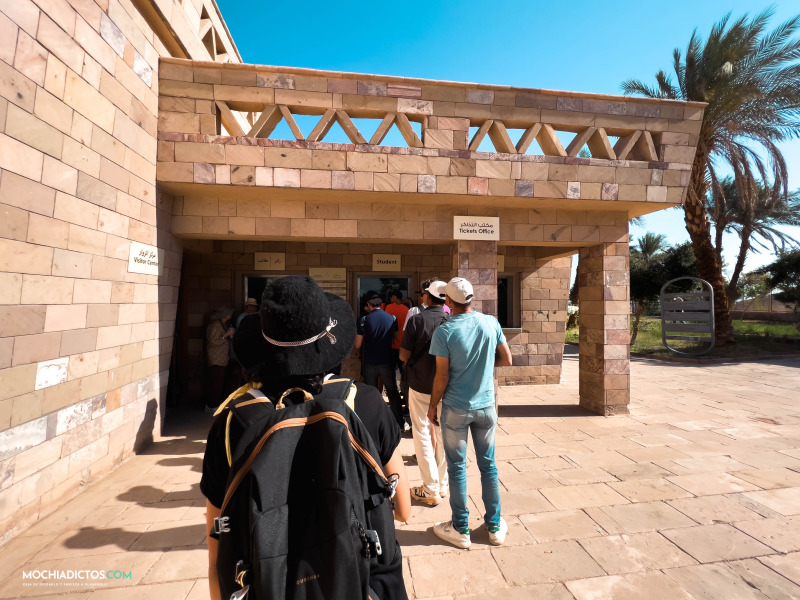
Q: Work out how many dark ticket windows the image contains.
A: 3